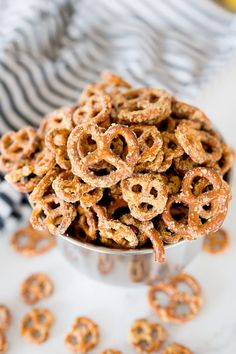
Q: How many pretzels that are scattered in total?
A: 11